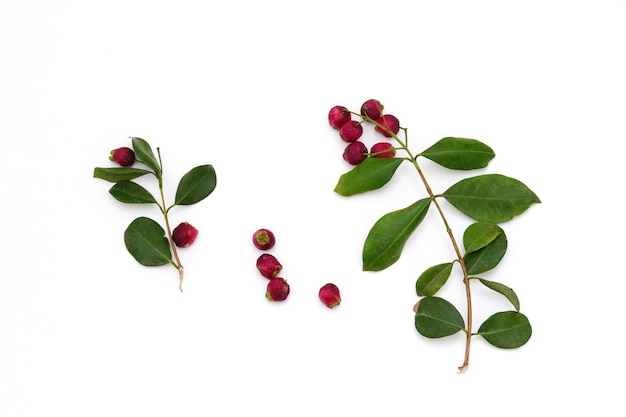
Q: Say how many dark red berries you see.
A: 12